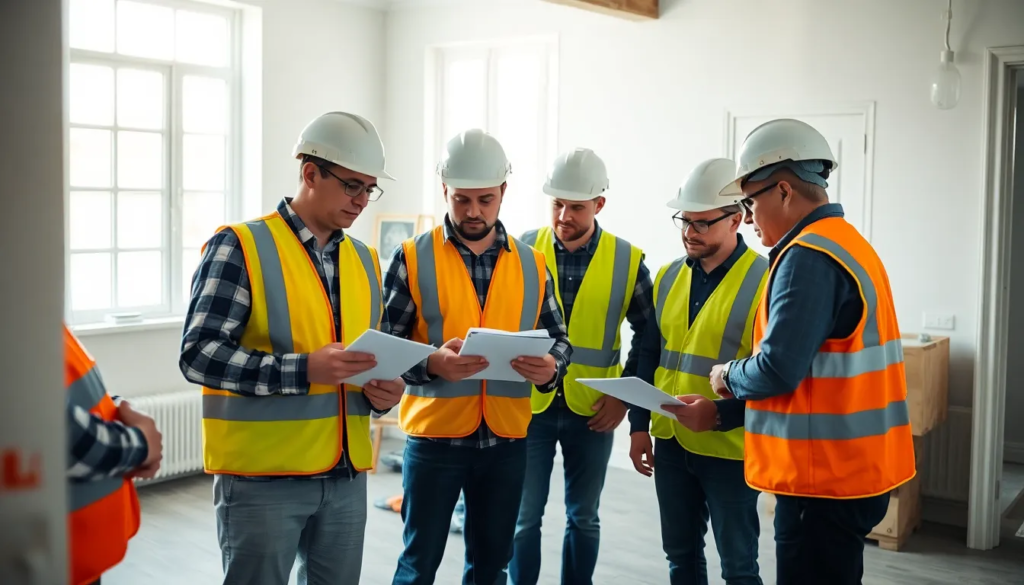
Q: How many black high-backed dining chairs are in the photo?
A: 0